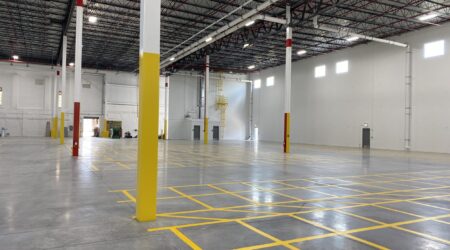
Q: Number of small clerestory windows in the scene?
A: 5